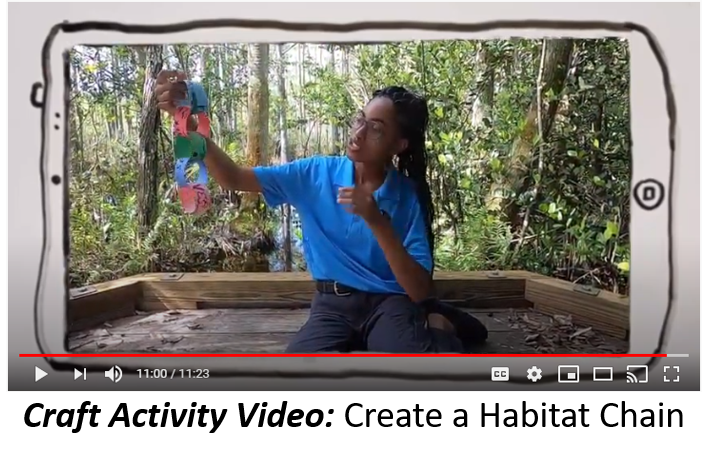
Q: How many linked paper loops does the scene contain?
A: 5